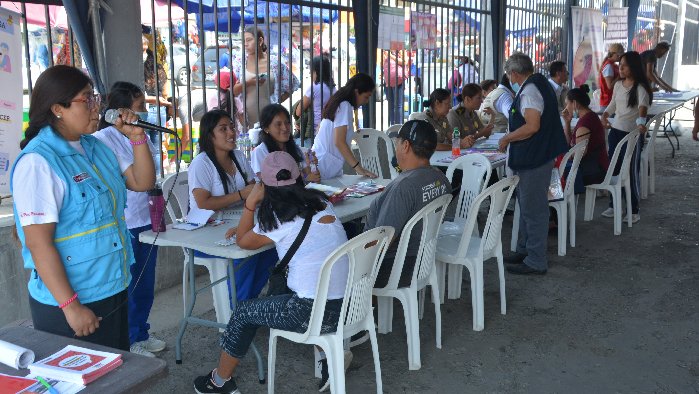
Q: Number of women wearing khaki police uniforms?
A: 2